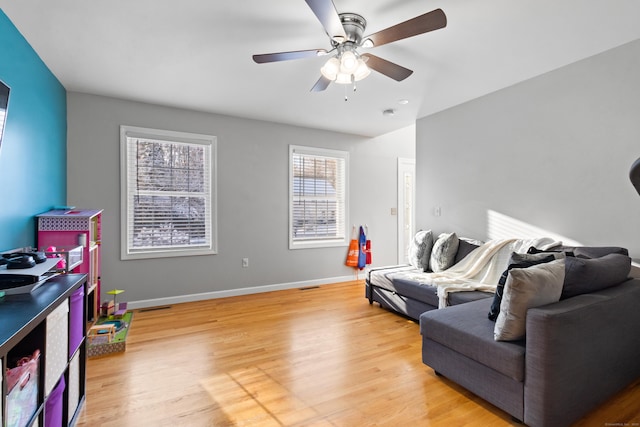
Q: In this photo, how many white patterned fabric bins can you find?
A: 2